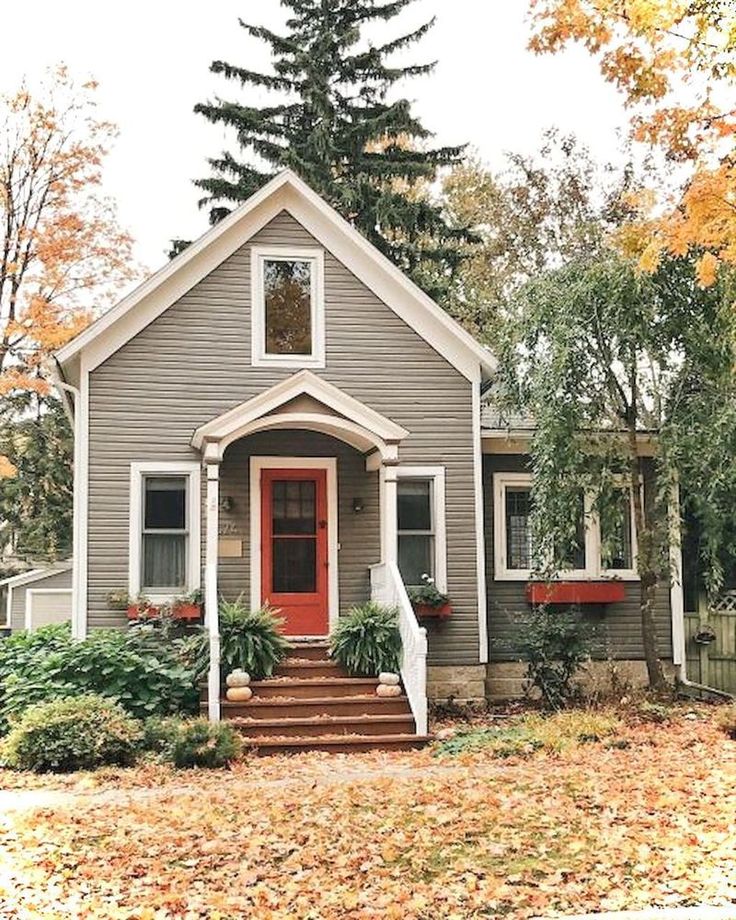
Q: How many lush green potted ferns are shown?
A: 2